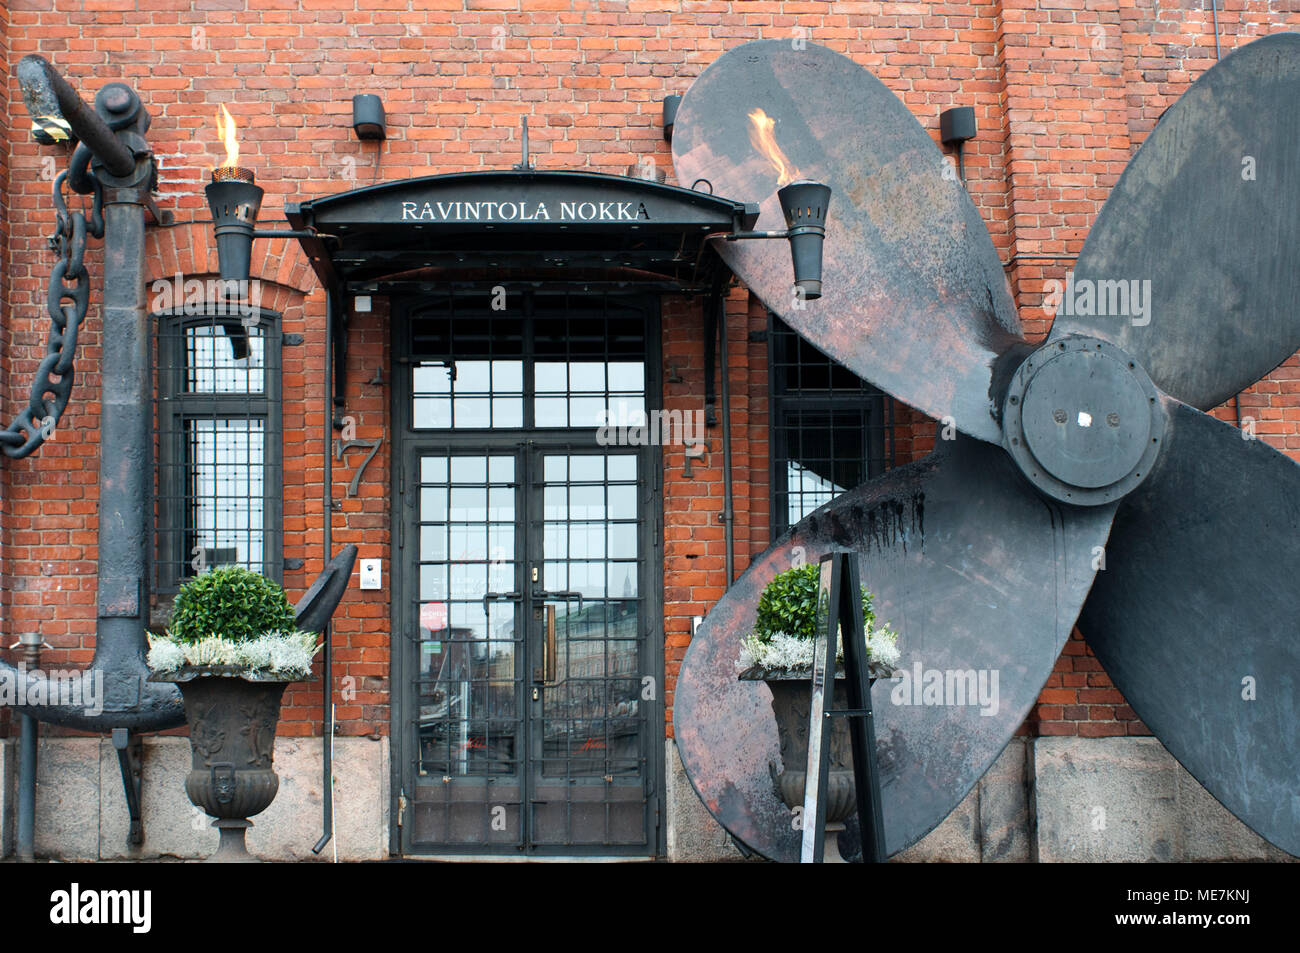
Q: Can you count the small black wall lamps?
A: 3